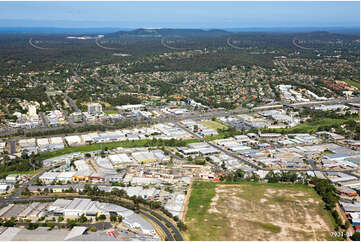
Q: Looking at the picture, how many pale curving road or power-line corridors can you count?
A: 5